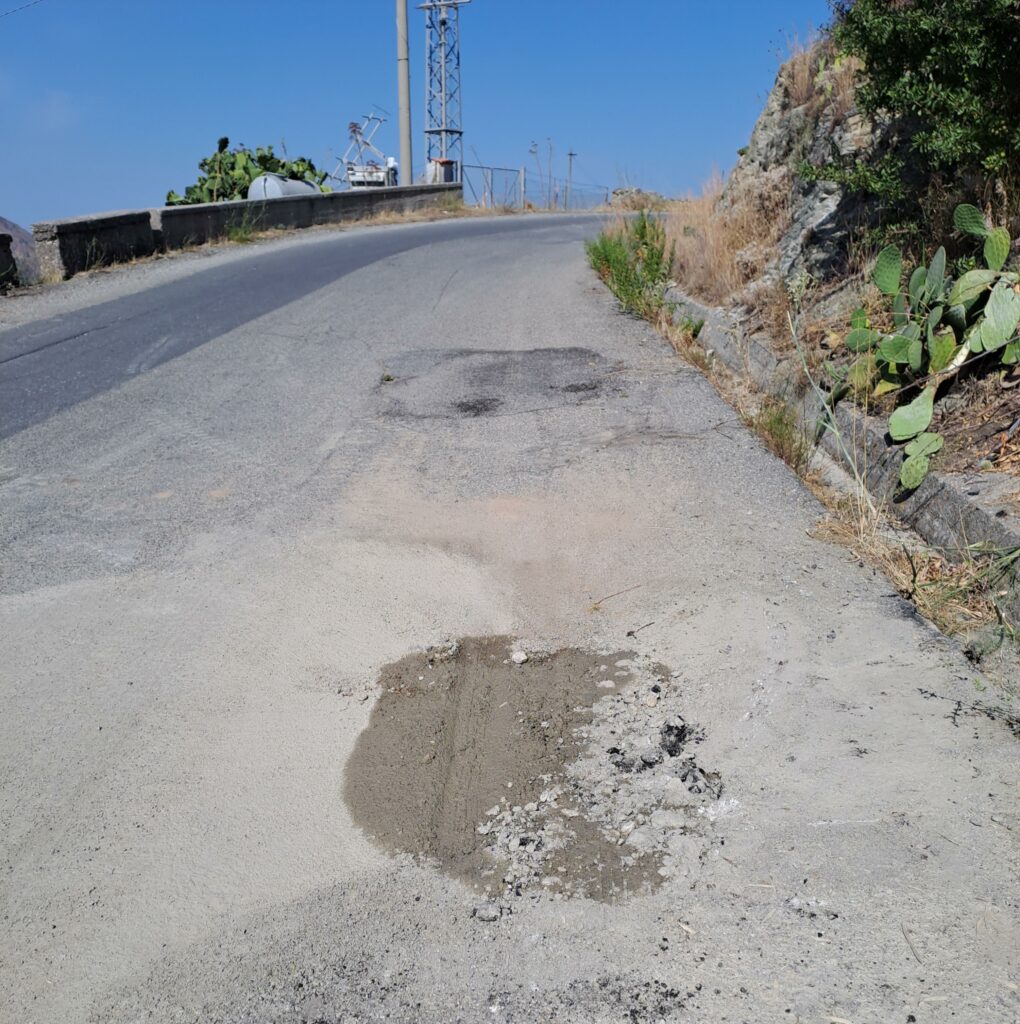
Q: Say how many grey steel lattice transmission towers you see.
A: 1